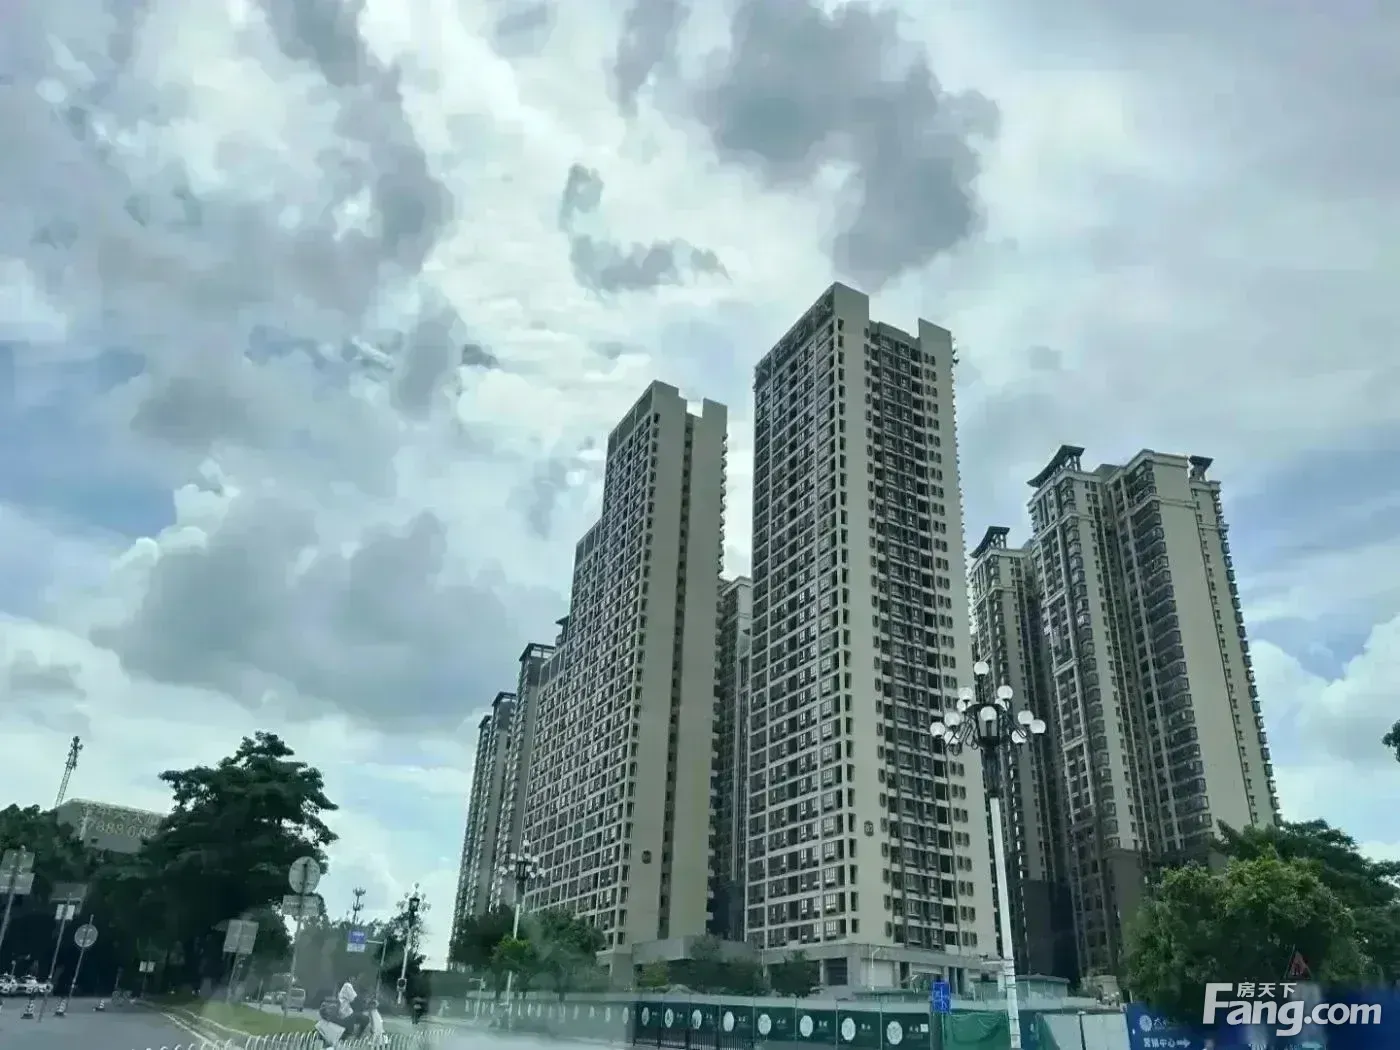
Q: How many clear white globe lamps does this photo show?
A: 12